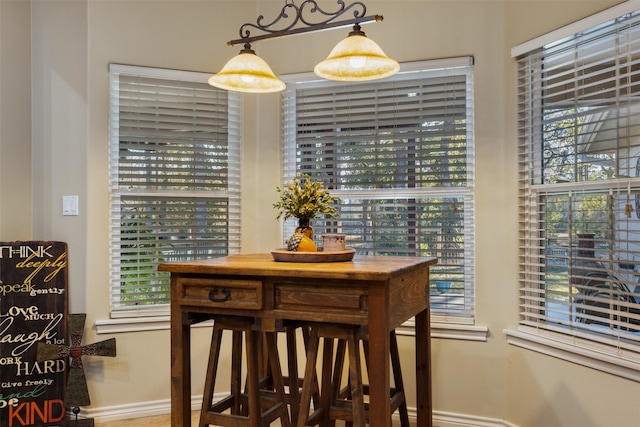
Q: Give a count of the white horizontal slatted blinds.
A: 3